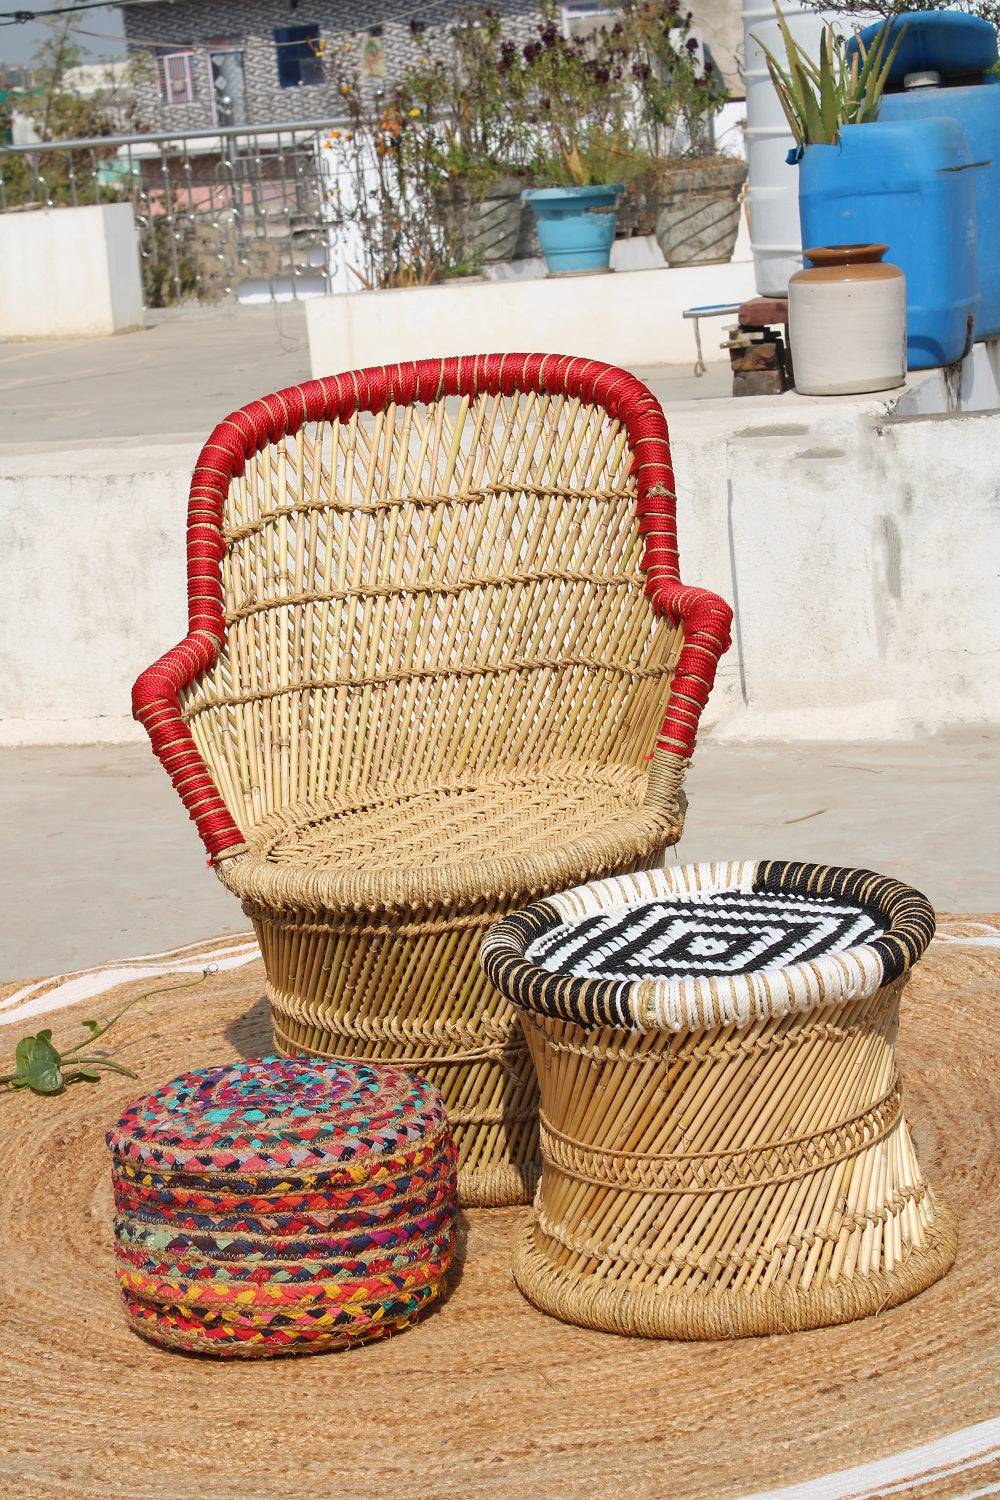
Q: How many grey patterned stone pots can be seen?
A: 2